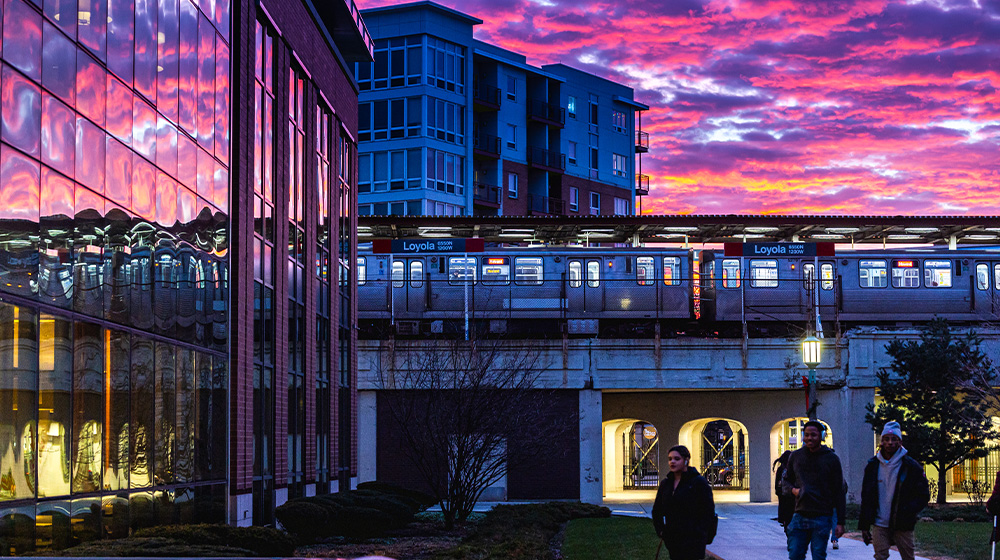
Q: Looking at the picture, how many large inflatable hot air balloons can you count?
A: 0